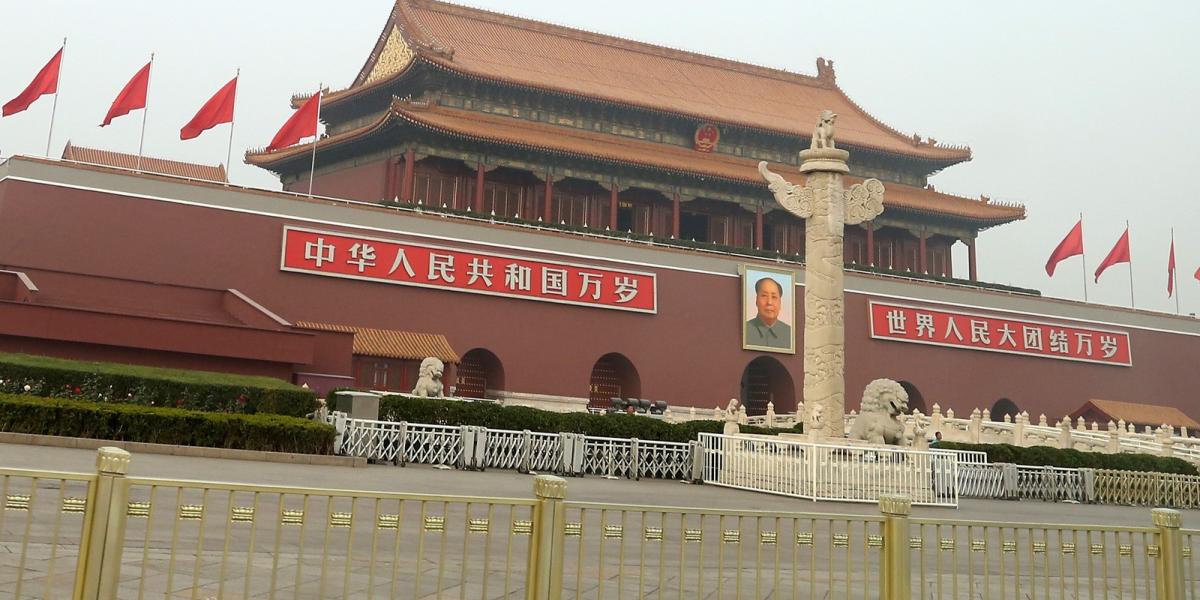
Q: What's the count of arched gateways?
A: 5